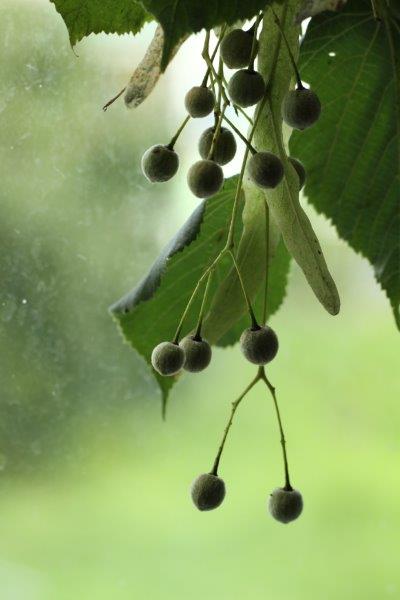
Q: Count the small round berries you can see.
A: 14